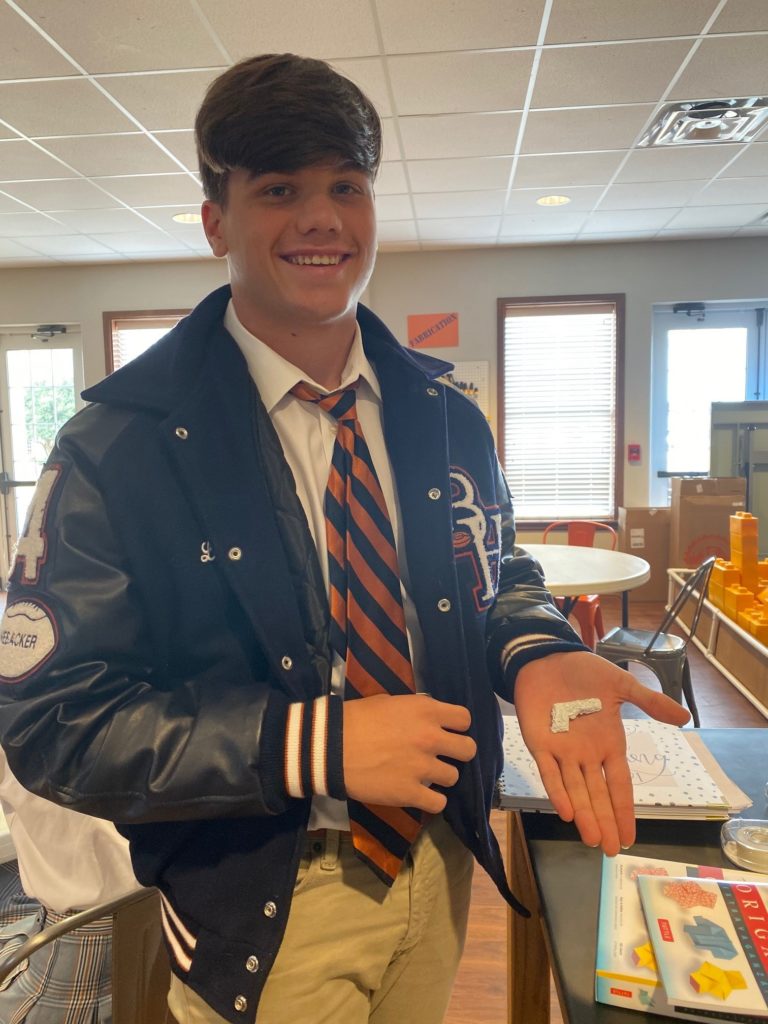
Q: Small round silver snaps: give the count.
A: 9